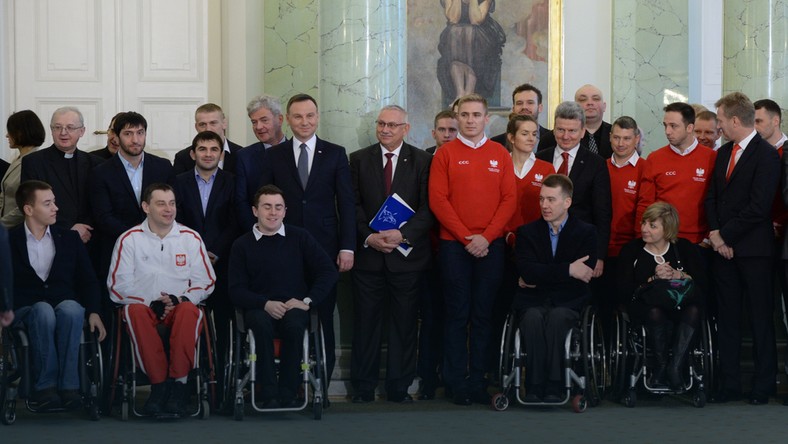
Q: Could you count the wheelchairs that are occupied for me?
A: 5